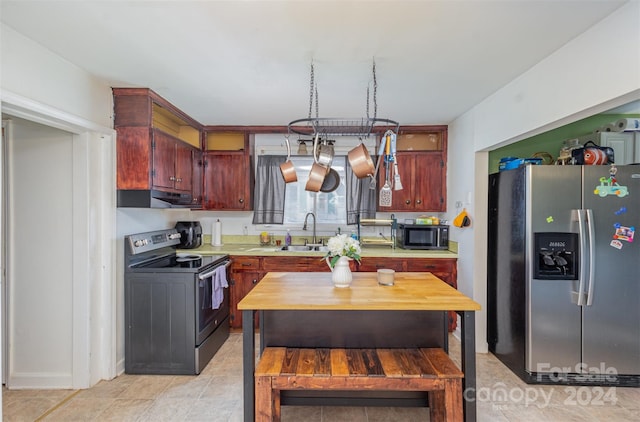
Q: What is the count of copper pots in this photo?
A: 3